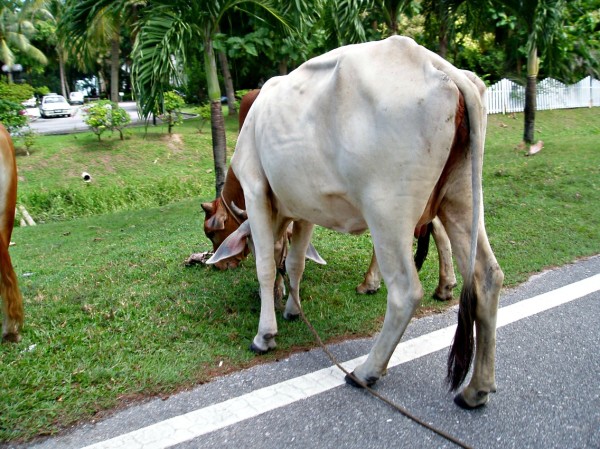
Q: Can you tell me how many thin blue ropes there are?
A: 0